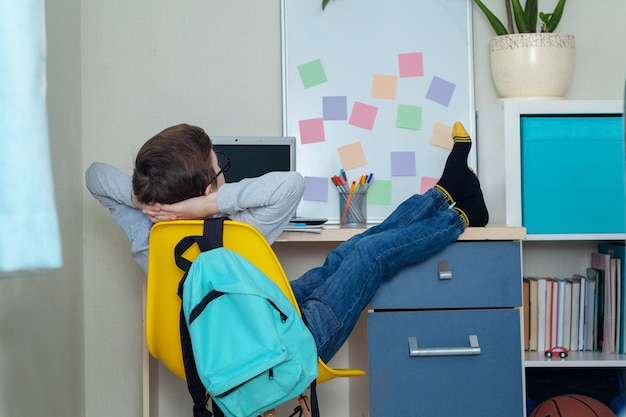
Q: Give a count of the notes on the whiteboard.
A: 14